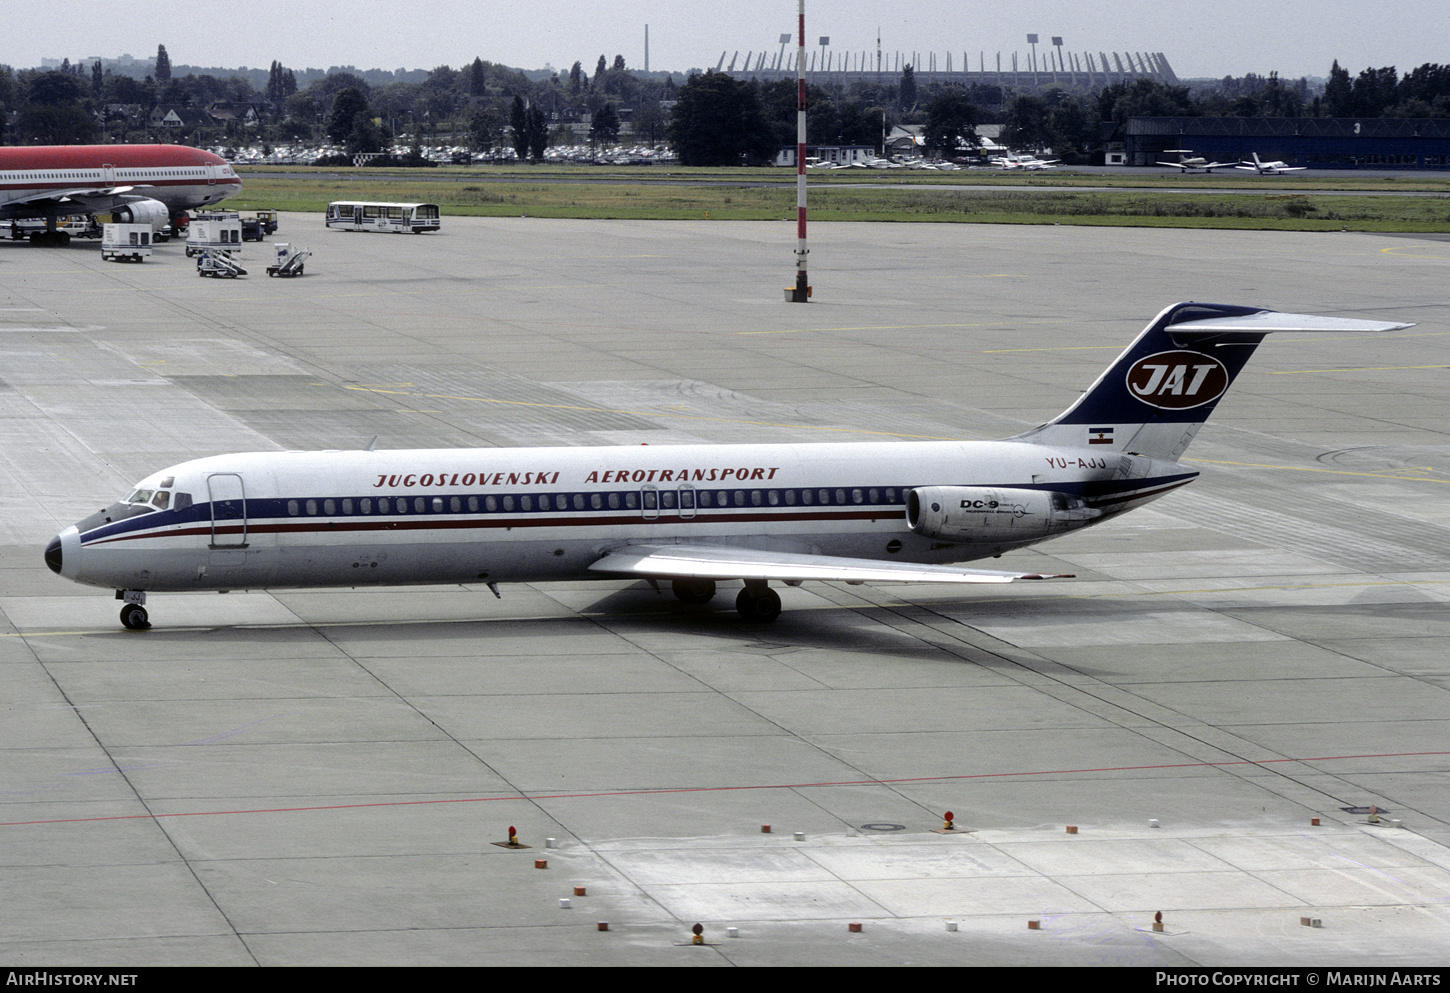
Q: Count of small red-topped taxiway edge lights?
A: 5